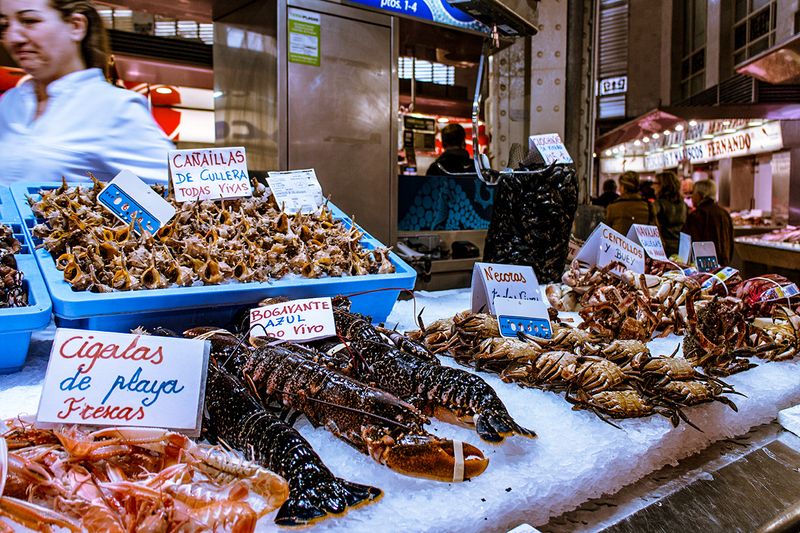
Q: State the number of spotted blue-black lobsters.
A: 3